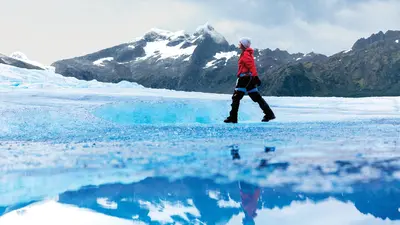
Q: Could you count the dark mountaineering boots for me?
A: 2